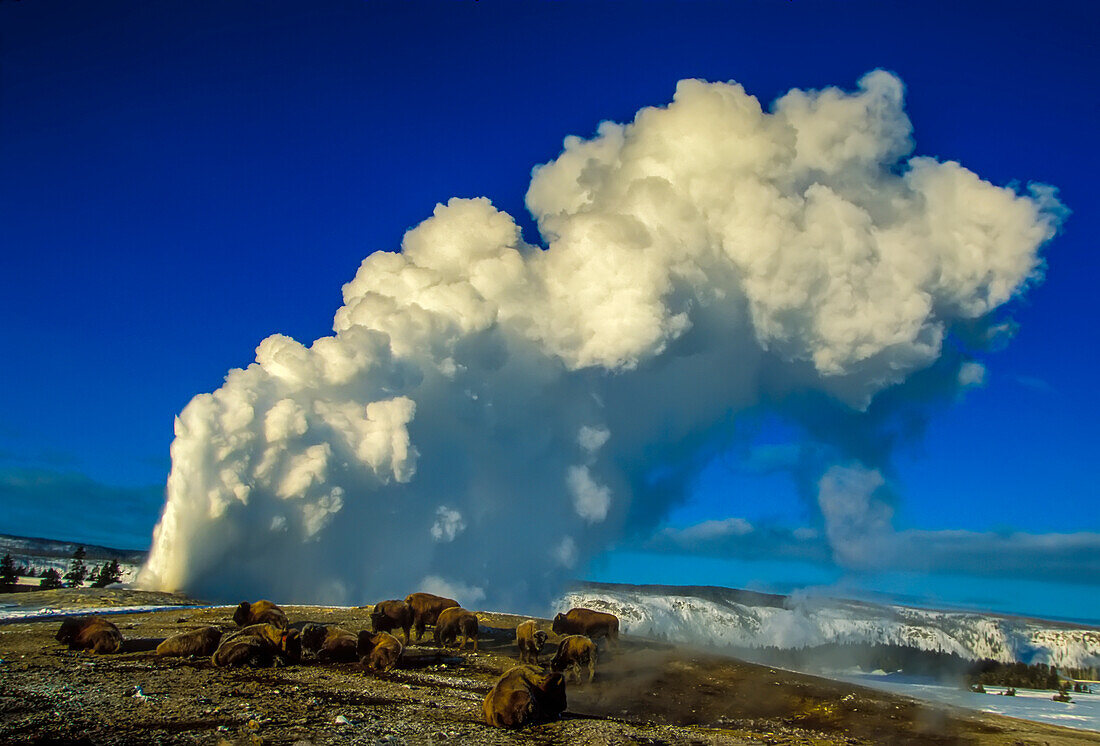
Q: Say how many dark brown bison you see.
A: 13